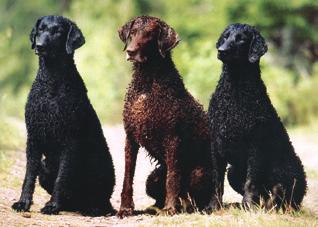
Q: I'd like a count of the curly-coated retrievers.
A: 3